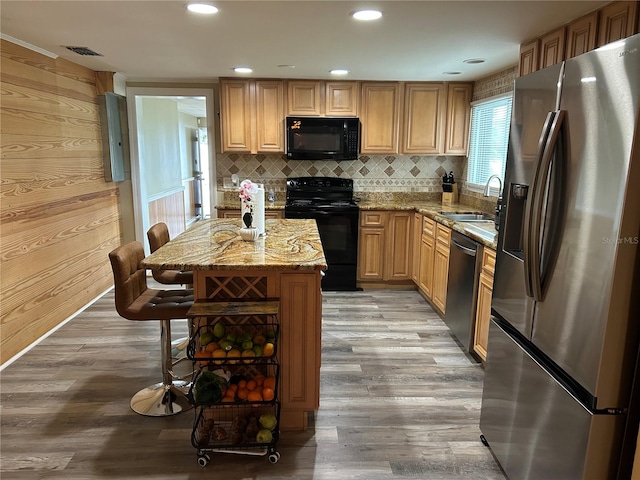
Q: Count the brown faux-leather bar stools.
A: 2